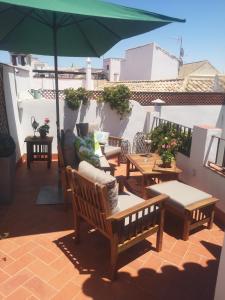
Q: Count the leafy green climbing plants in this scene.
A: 2